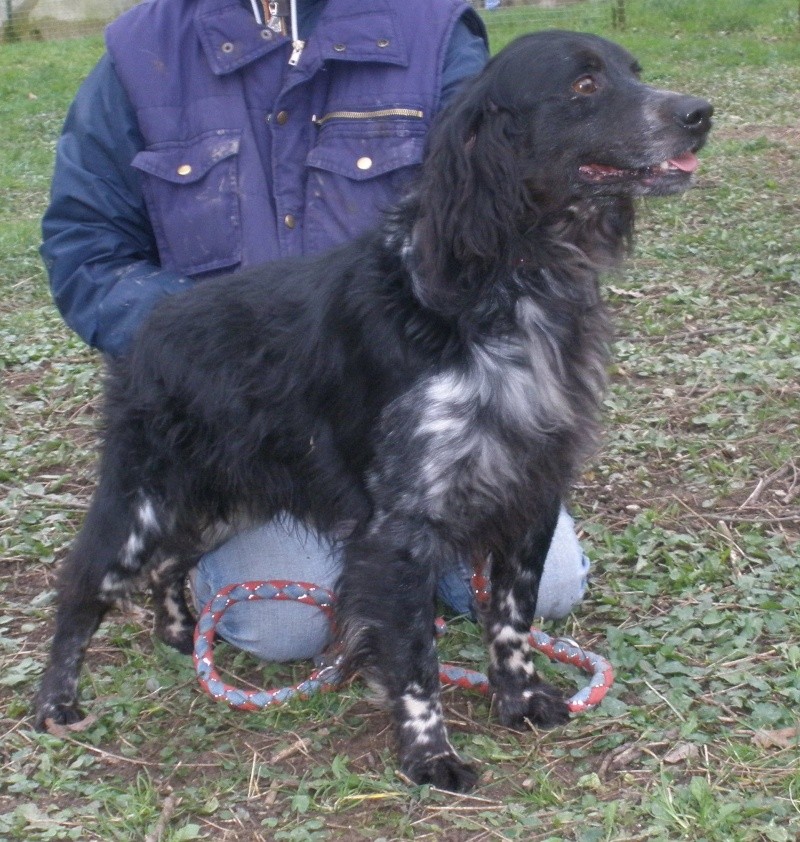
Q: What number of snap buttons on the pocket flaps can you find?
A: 2